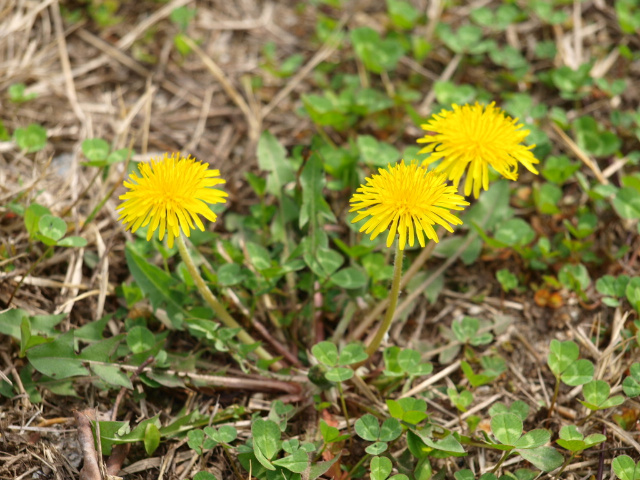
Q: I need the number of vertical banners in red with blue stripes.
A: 0